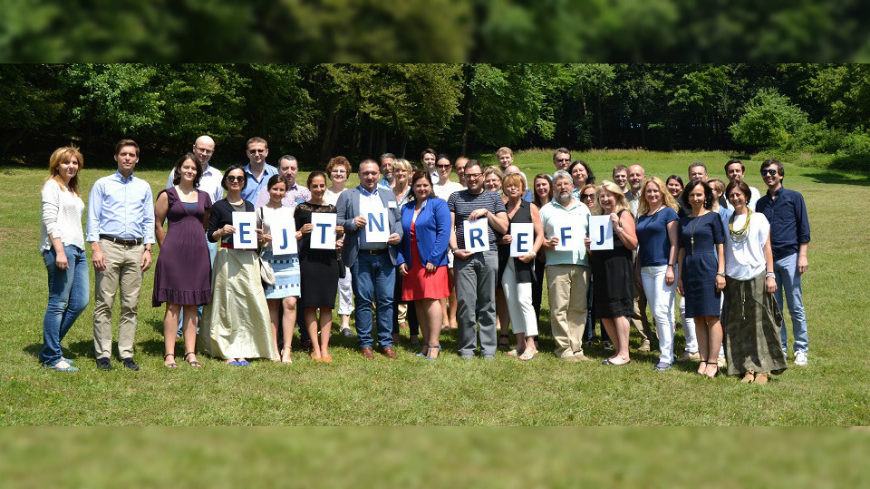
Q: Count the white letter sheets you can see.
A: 8